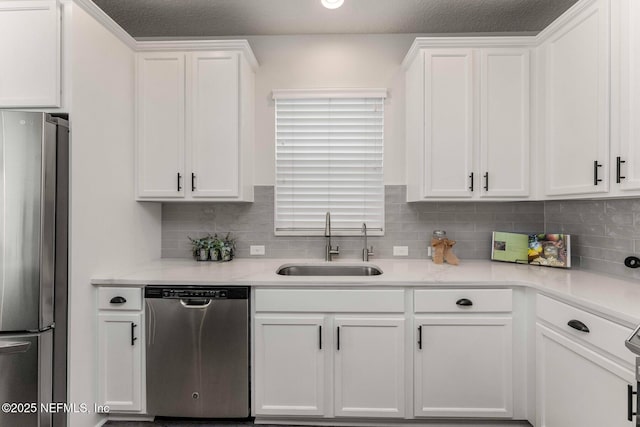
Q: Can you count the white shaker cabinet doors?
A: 12